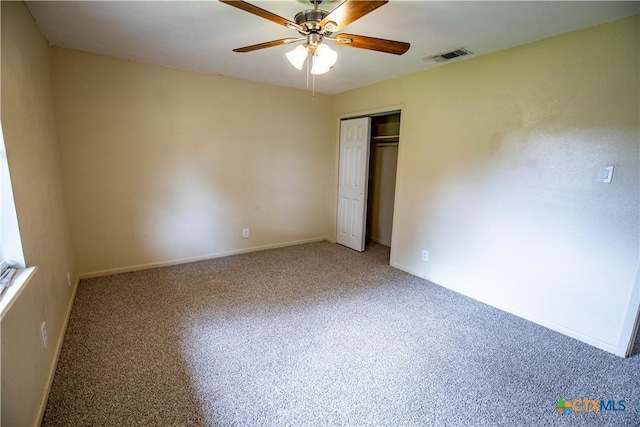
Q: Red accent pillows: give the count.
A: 0